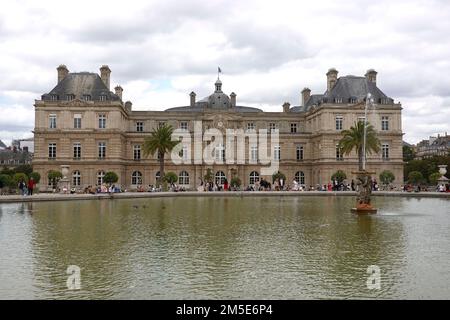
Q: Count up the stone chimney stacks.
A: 10